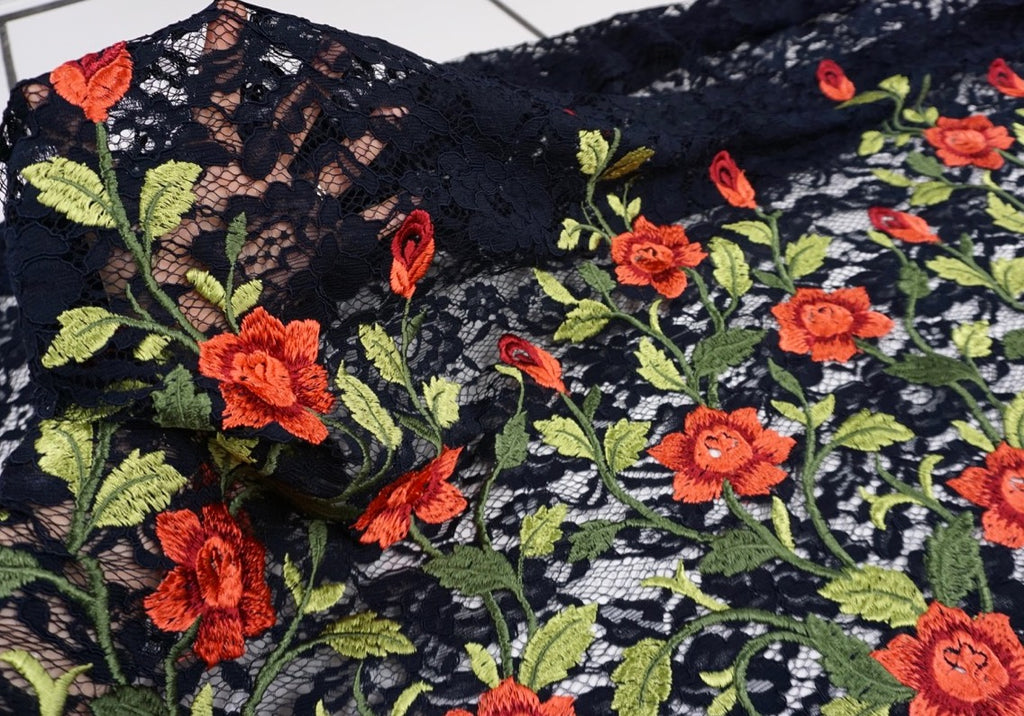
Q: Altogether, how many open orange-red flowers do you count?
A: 10